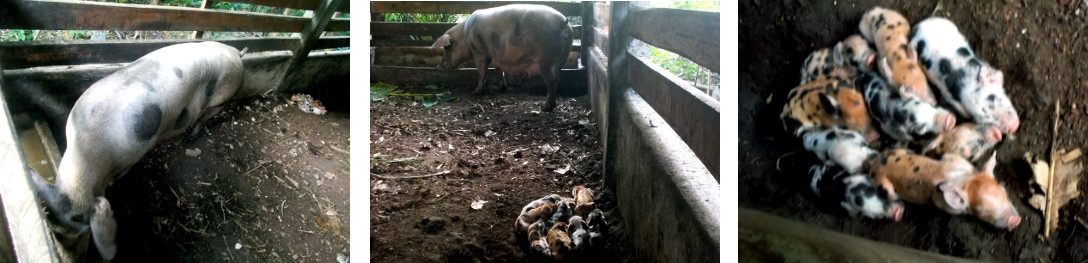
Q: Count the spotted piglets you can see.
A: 9